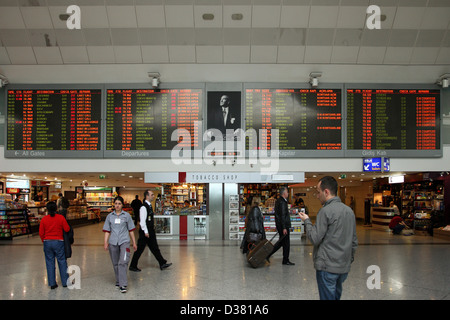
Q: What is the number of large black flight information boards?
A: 4